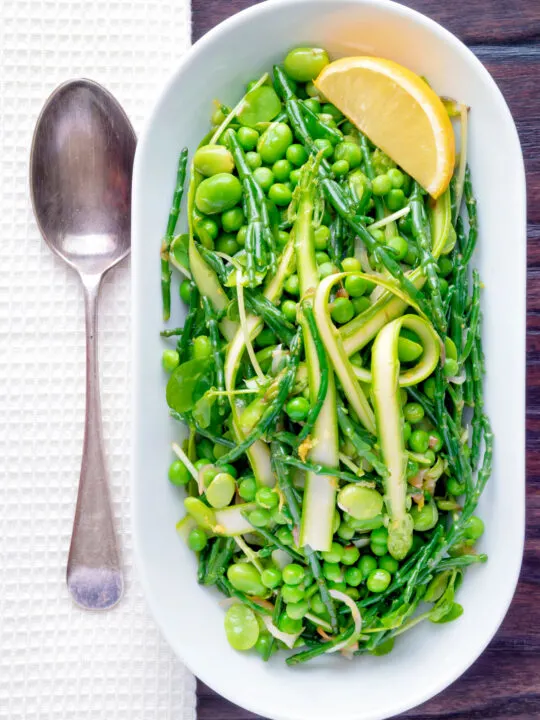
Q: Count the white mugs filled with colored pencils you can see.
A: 0